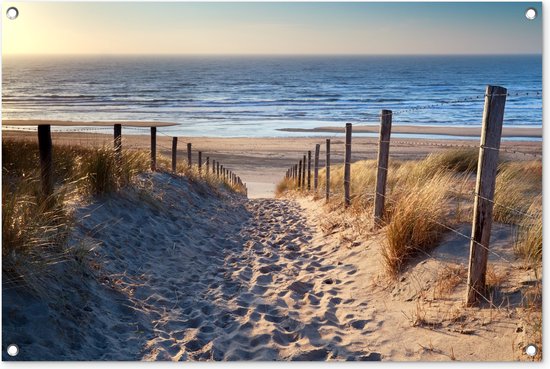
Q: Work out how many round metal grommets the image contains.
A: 4